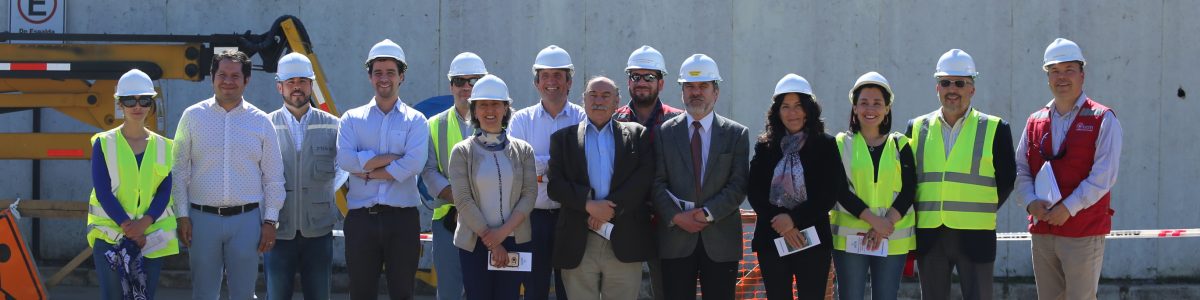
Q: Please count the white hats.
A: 12